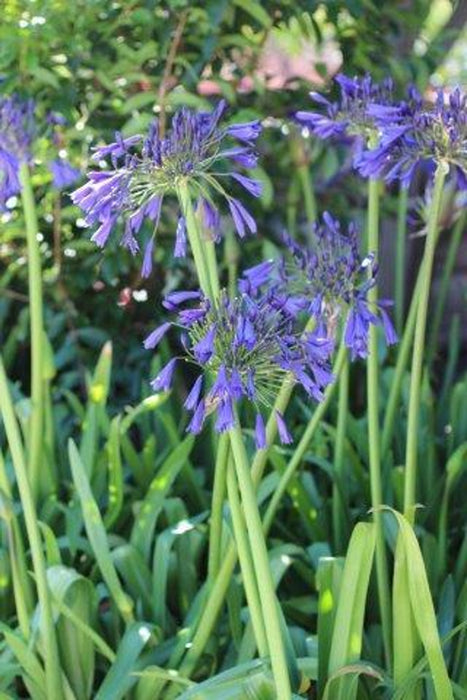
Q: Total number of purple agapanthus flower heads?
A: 6